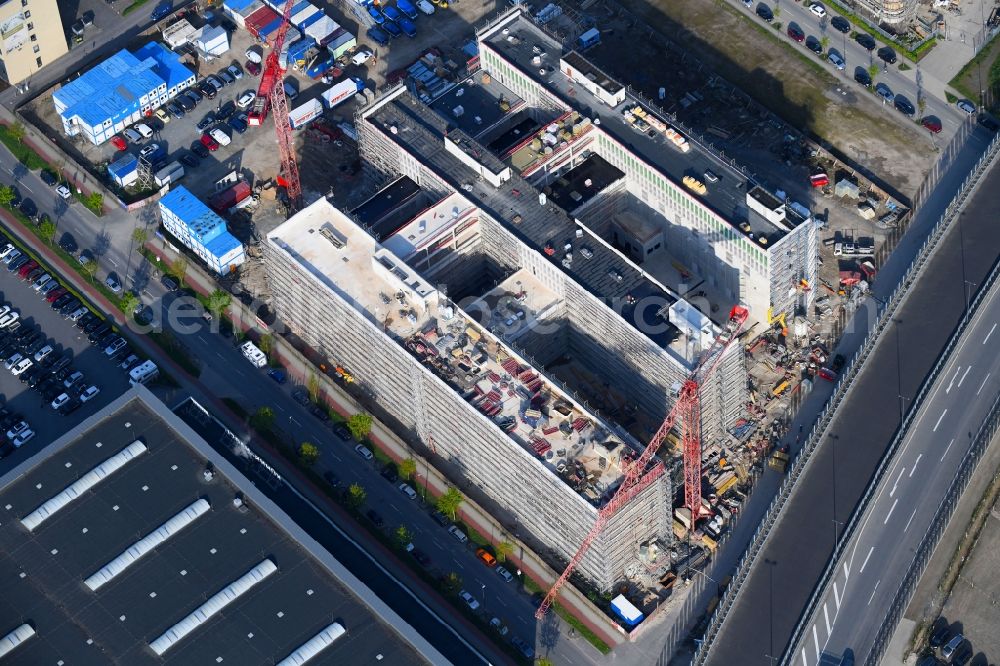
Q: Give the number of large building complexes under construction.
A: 1